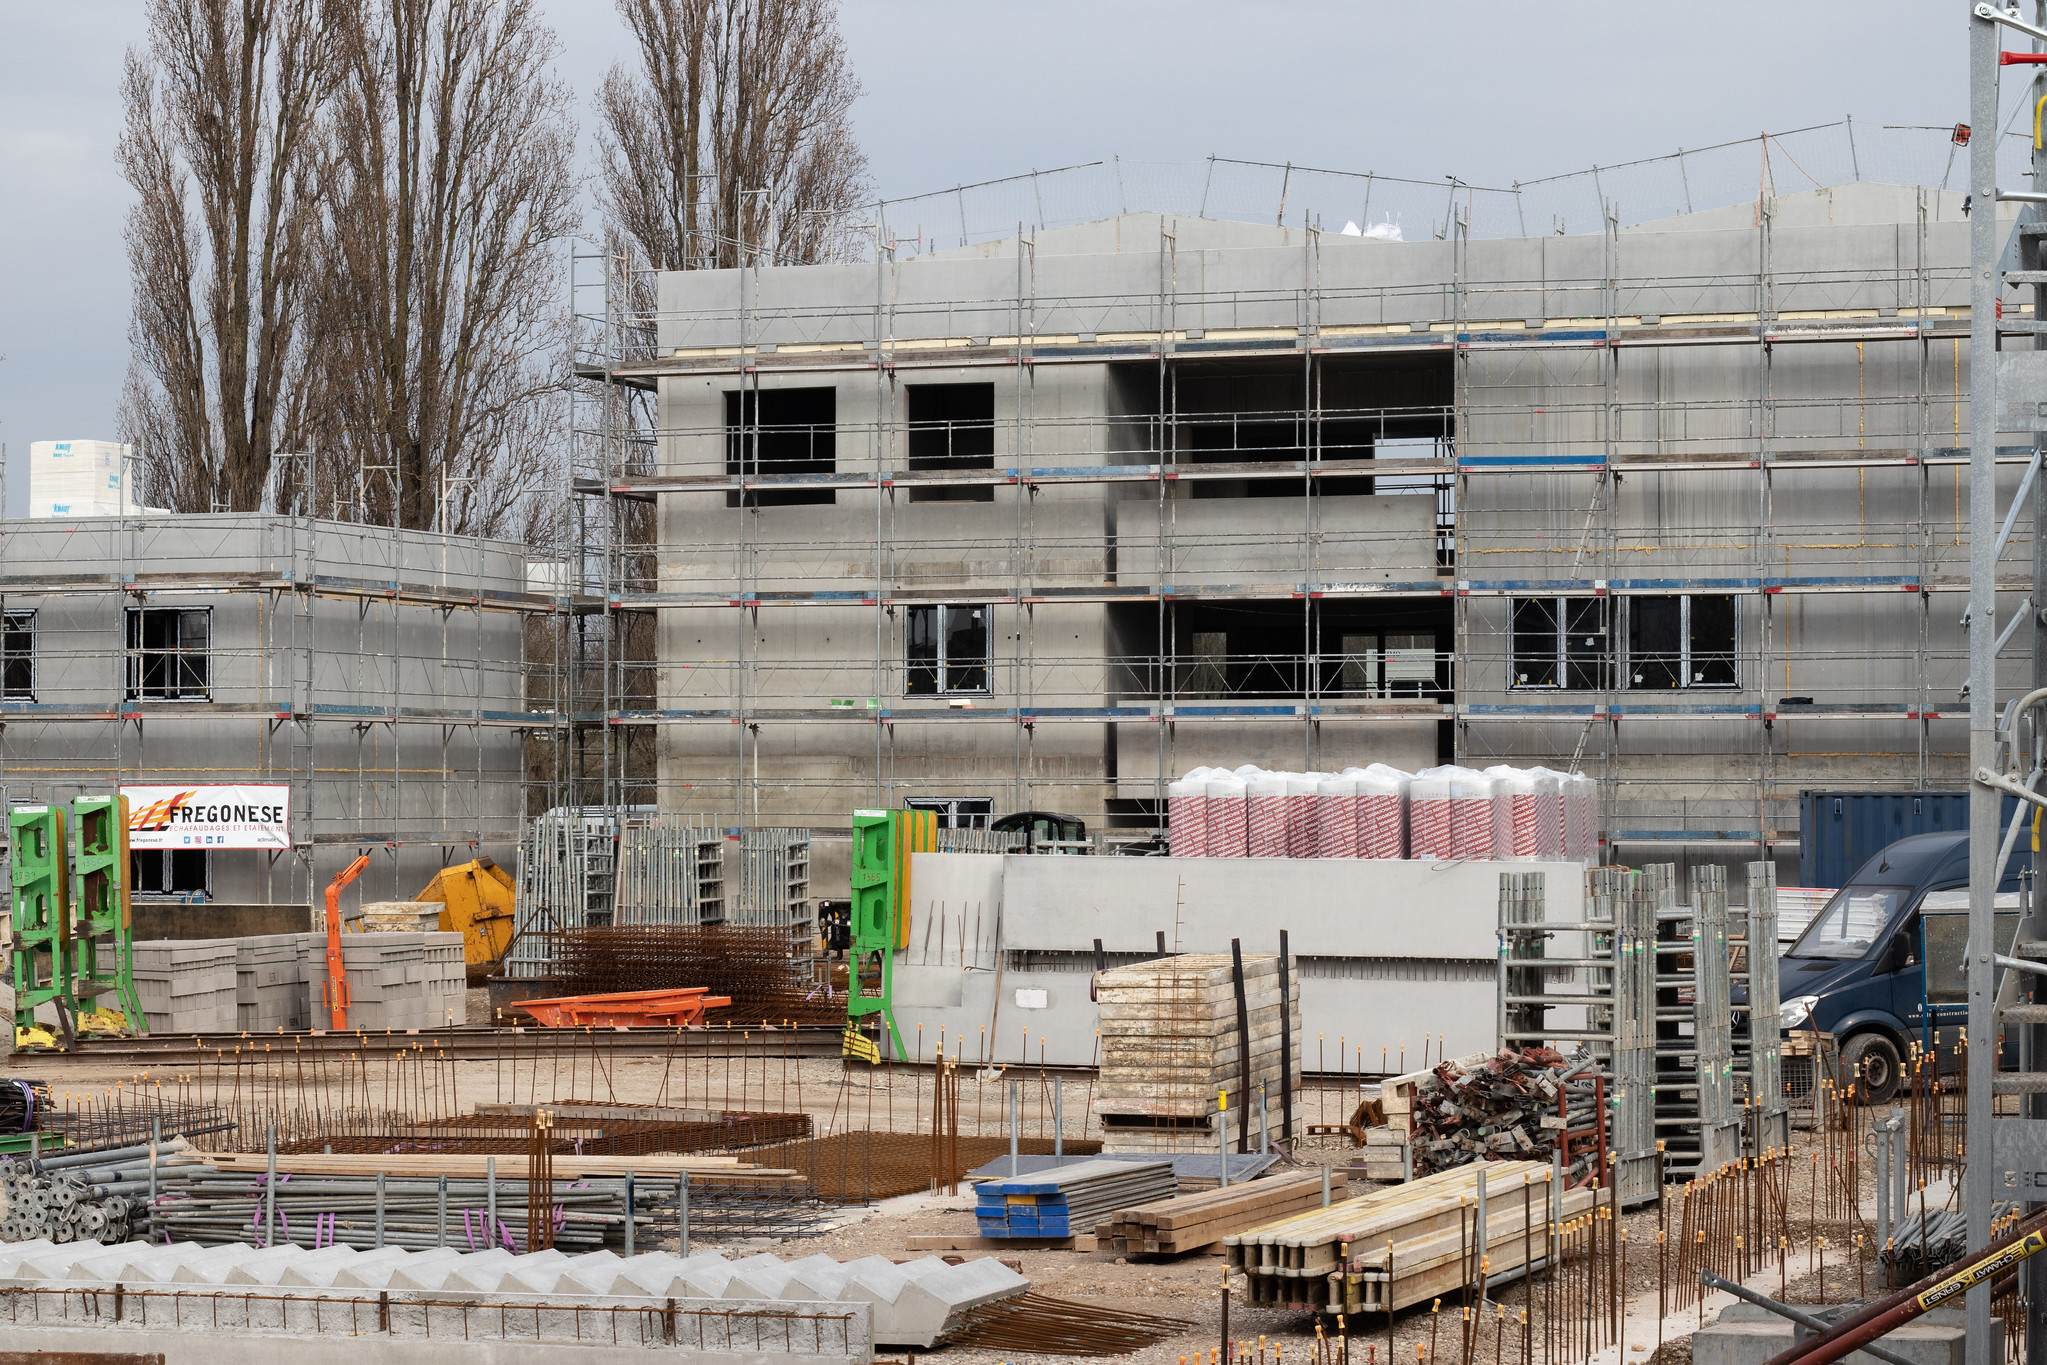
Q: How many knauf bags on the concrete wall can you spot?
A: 3